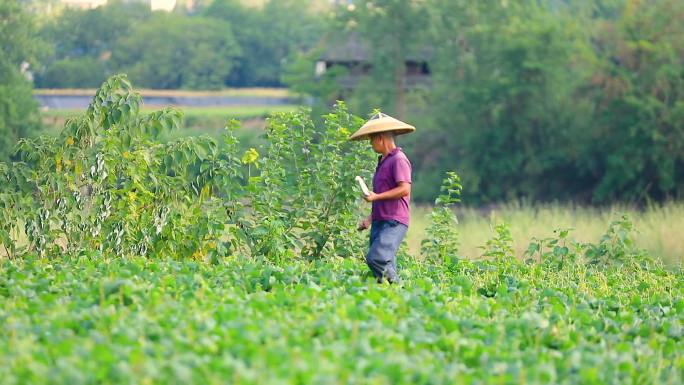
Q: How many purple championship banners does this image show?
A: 0